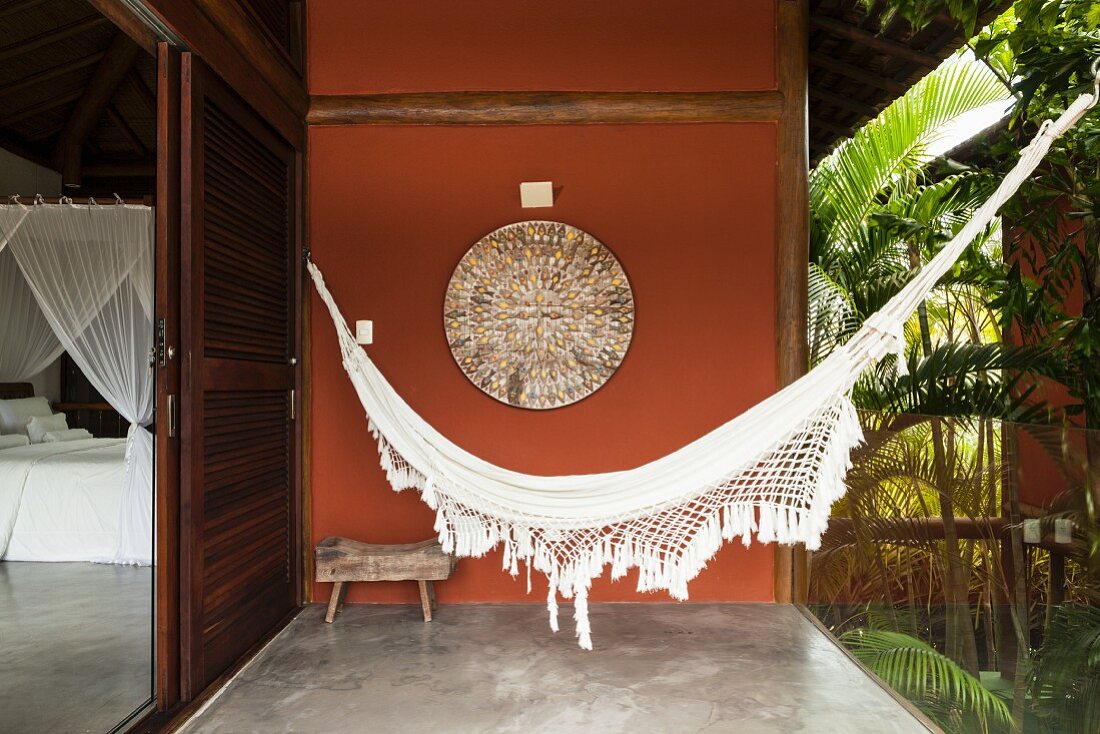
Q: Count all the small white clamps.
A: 2